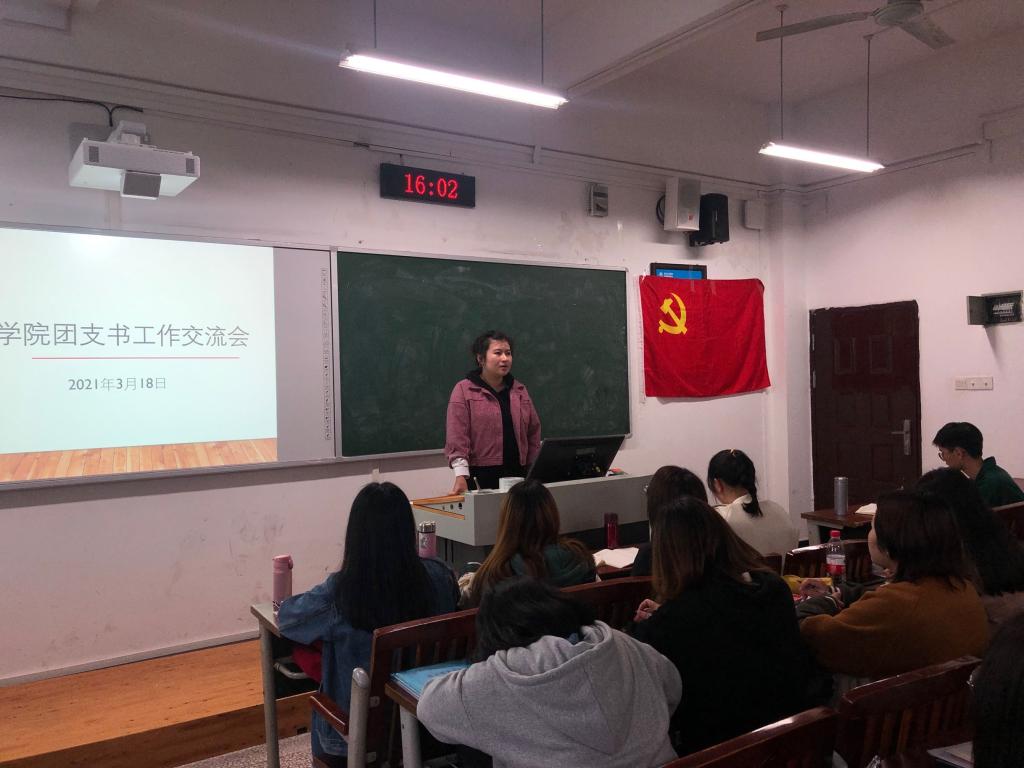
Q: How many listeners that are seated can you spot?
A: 10